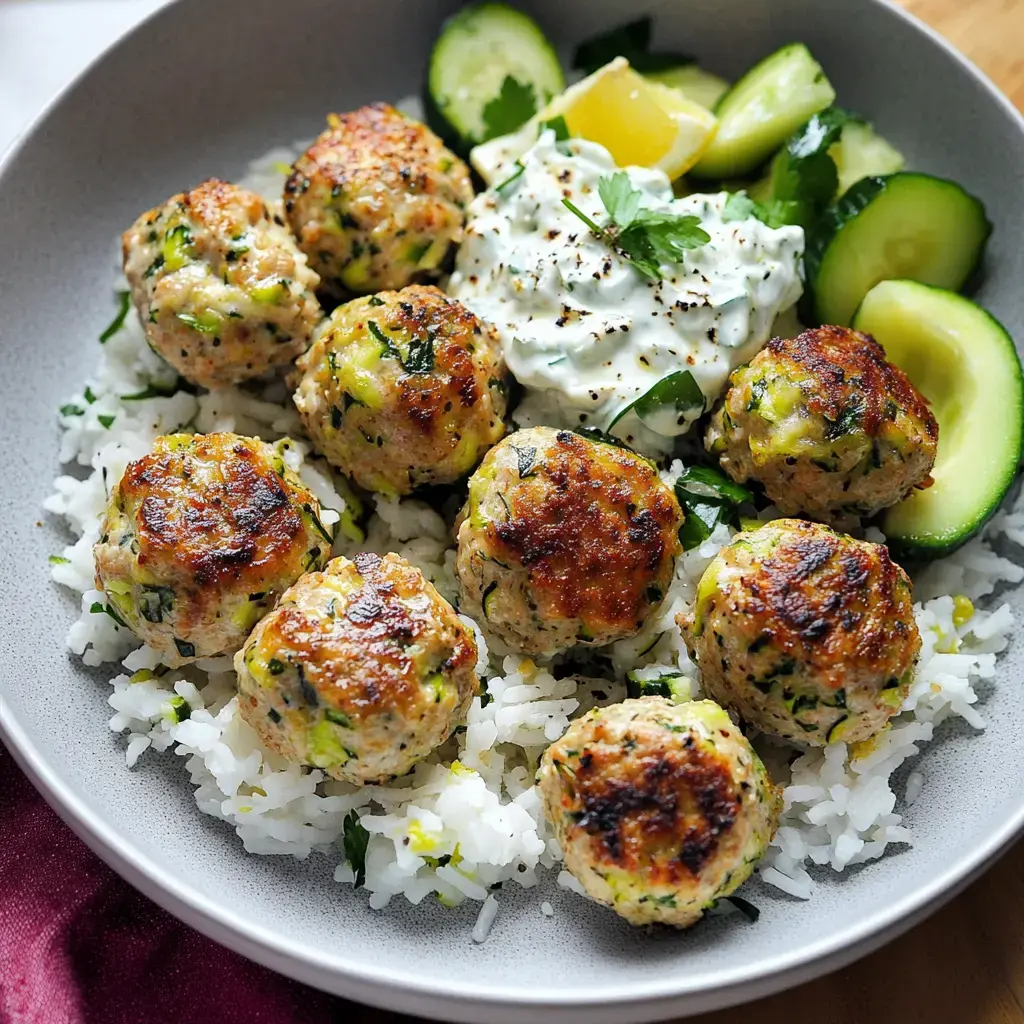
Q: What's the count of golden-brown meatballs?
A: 9